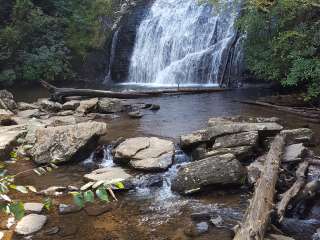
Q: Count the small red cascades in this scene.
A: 0